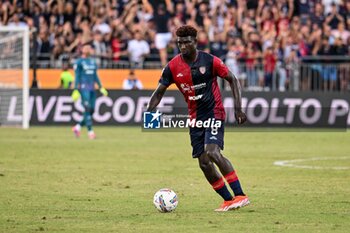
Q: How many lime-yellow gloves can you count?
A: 2